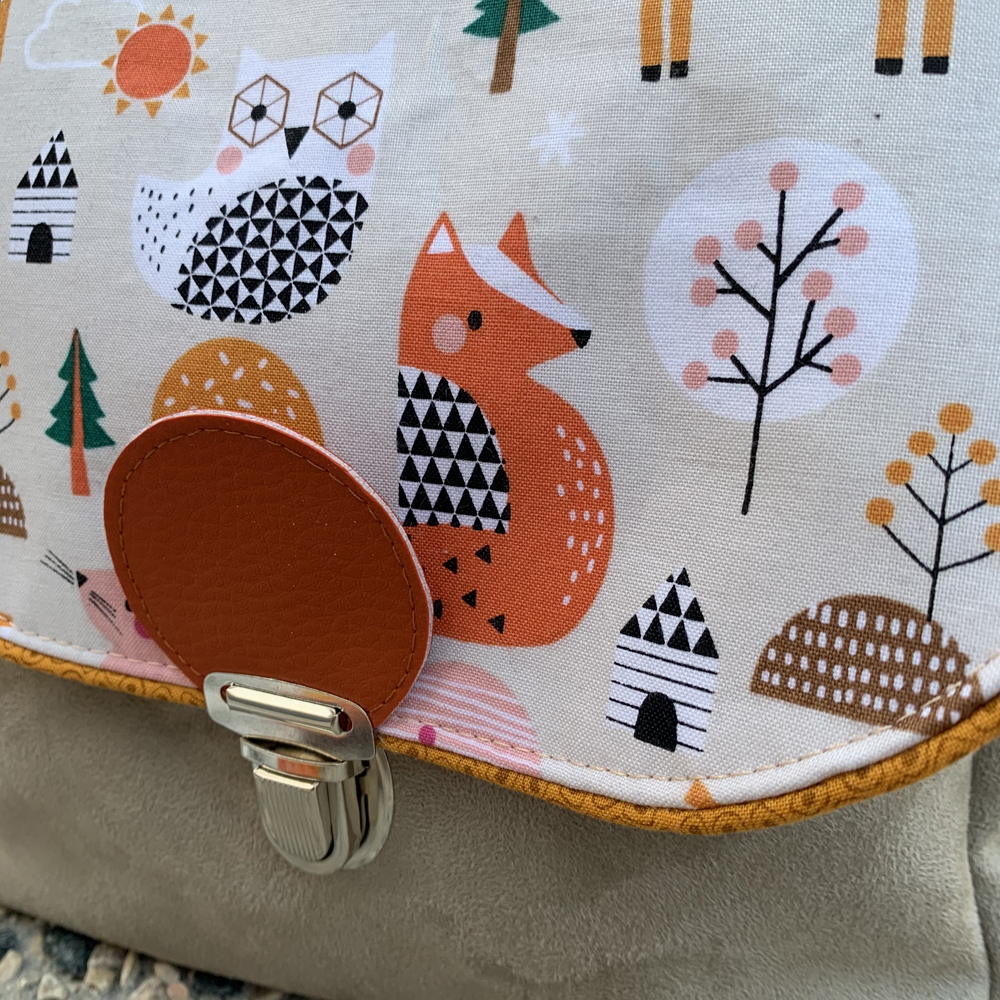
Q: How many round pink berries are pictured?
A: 11